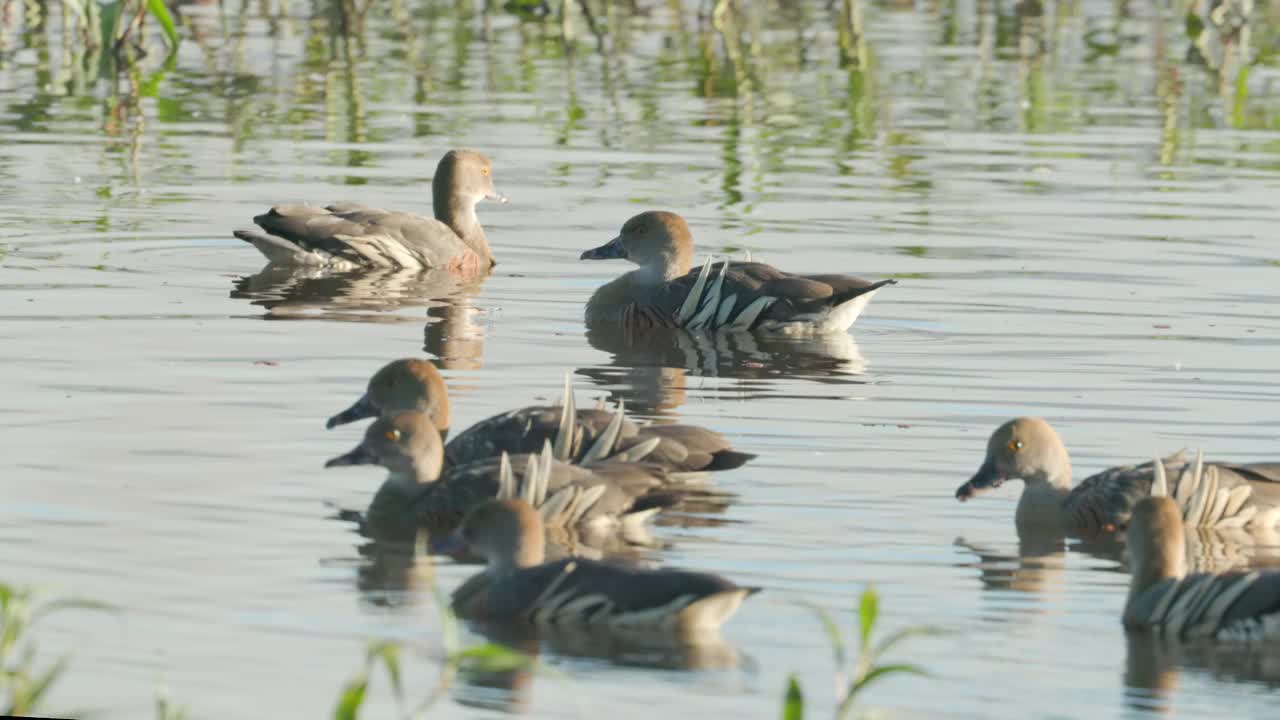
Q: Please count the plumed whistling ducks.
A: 7